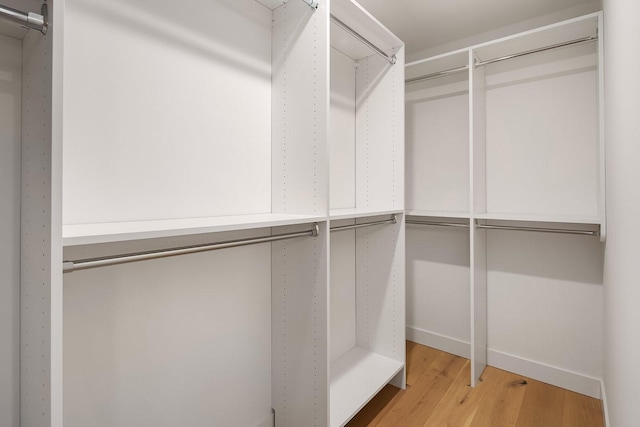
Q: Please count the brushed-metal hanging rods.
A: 9